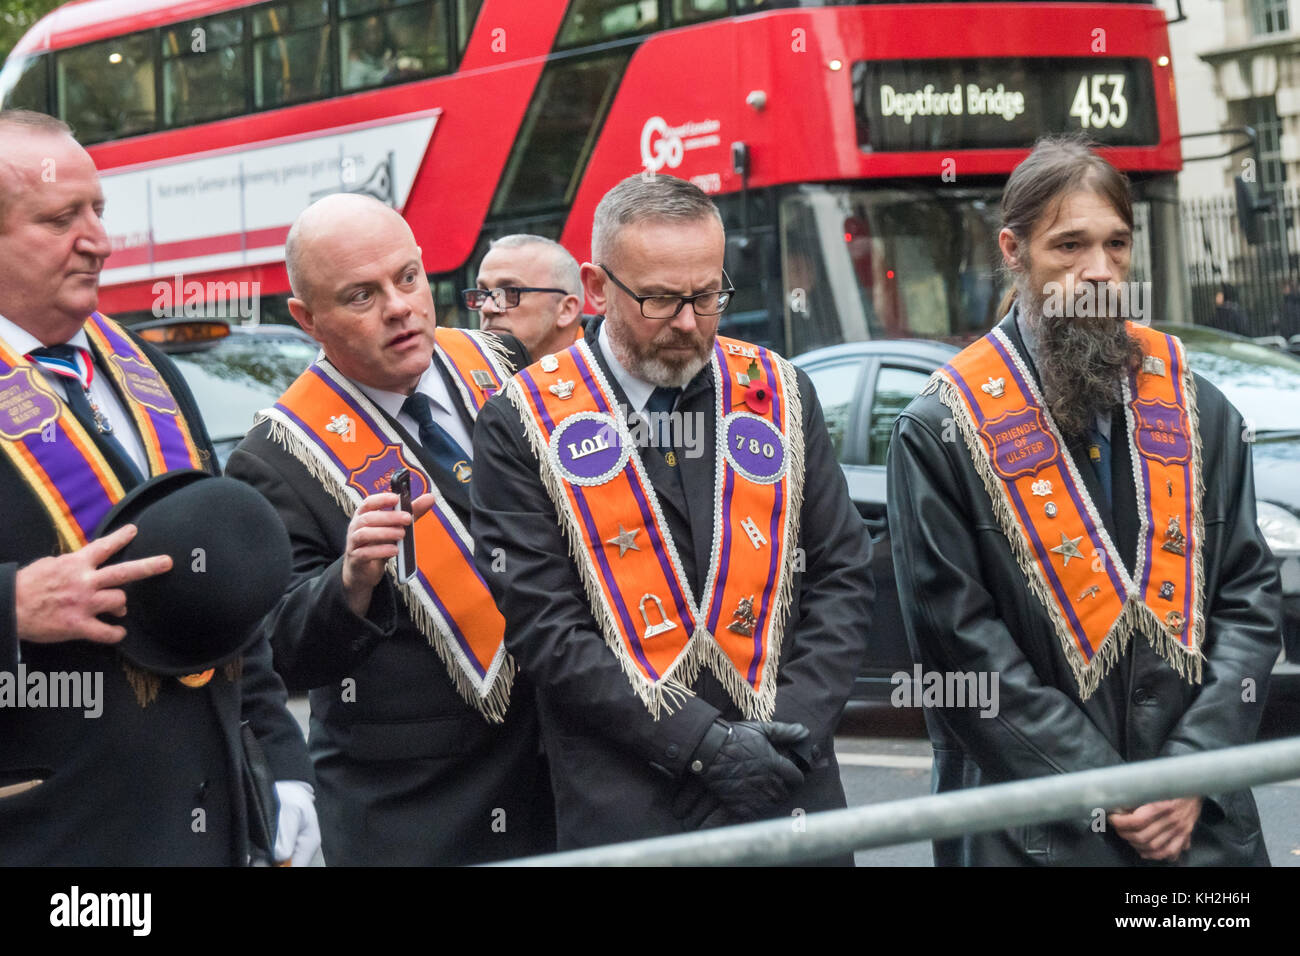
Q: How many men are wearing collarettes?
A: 4